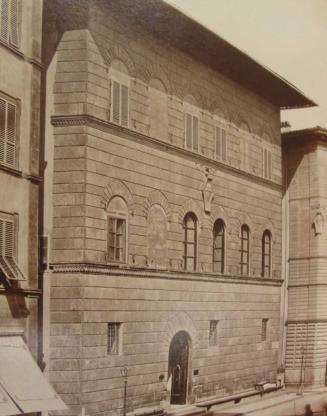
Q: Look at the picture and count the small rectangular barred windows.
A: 3